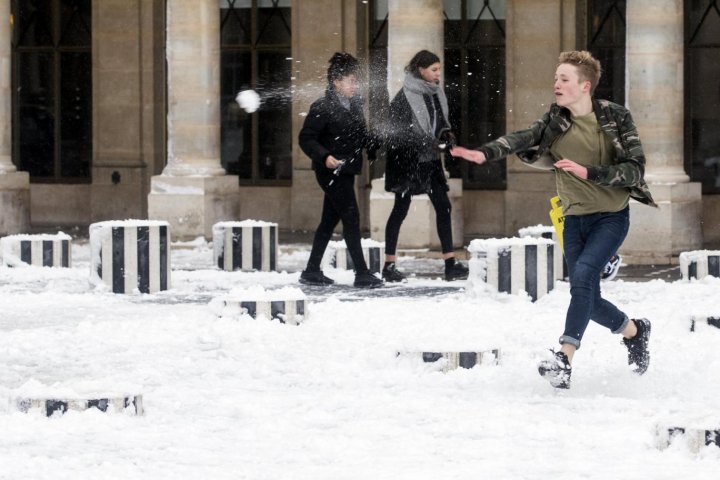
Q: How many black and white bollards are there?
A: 12